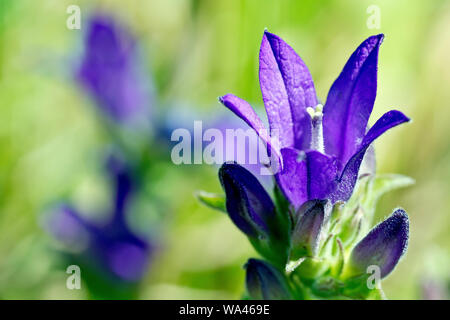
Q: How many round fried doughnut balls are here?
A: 0